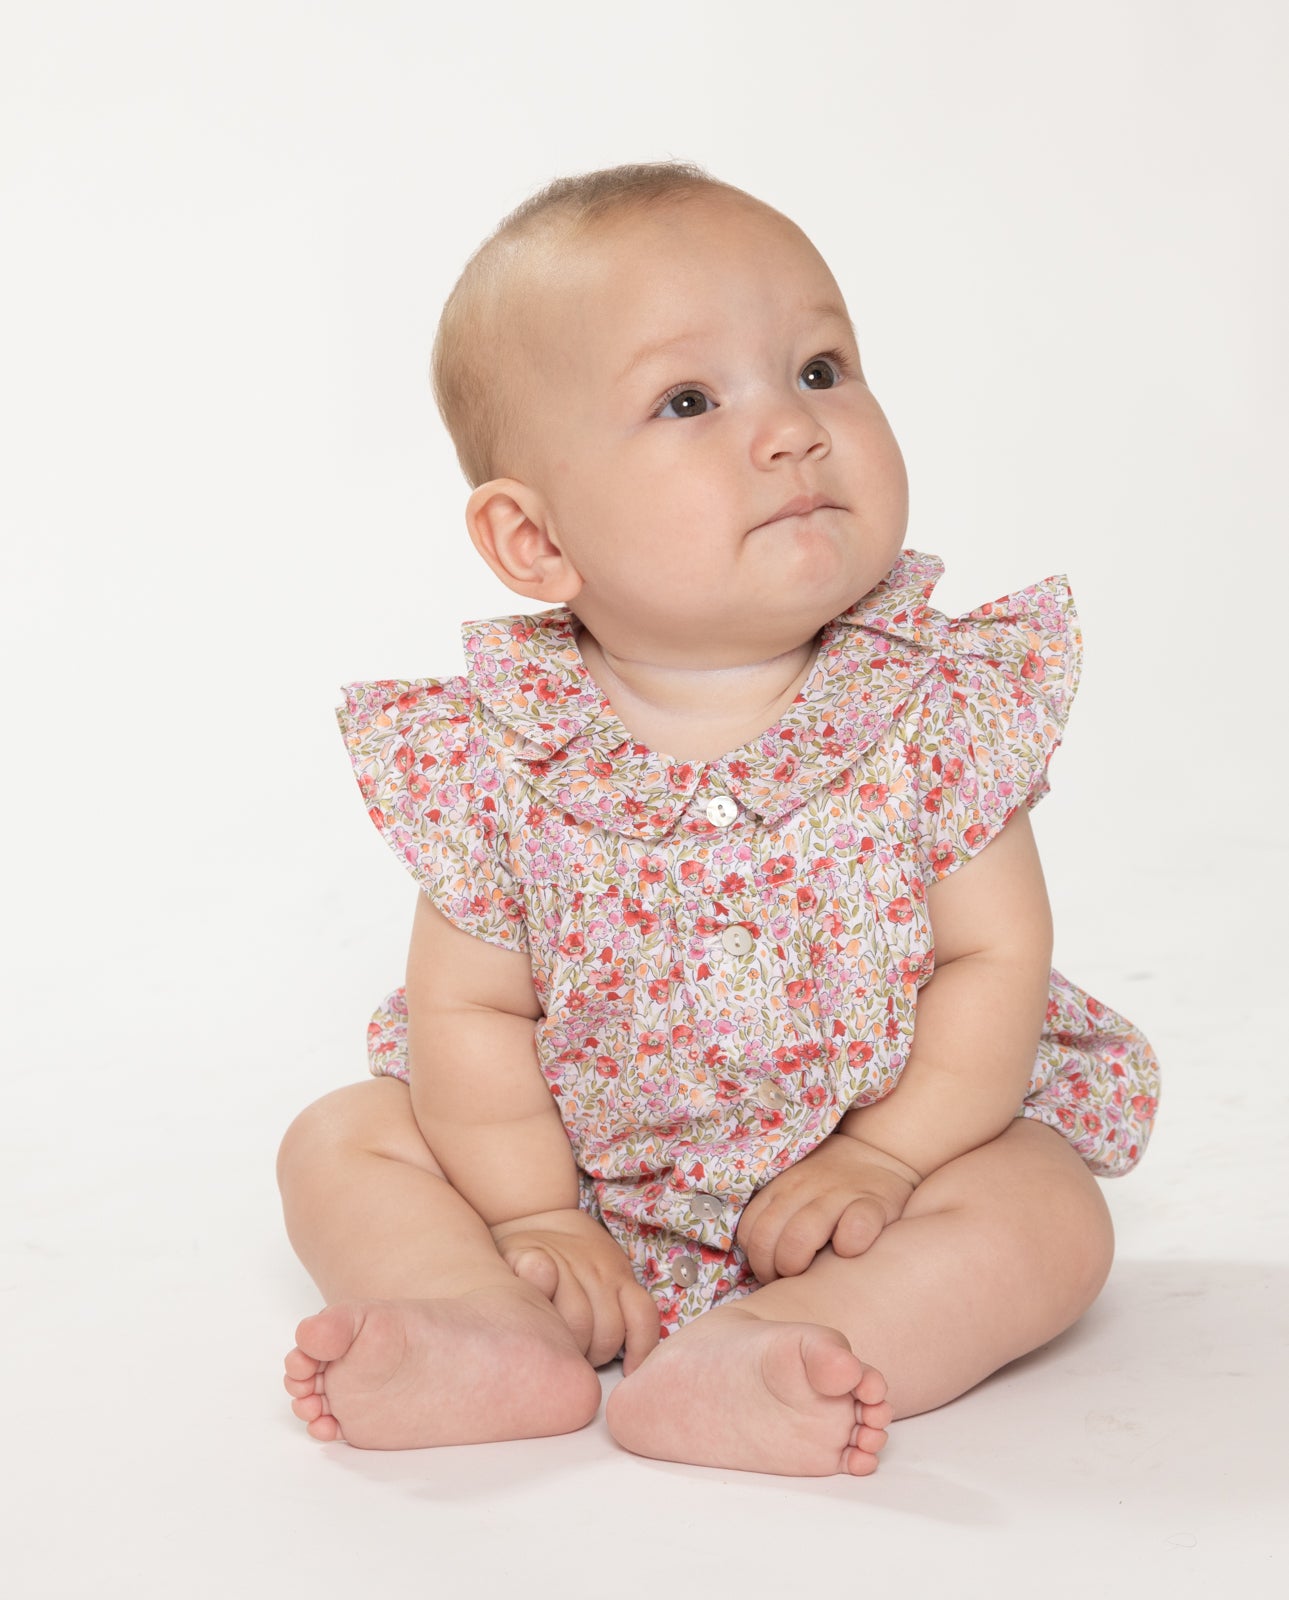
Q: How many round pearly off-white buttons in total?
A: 5